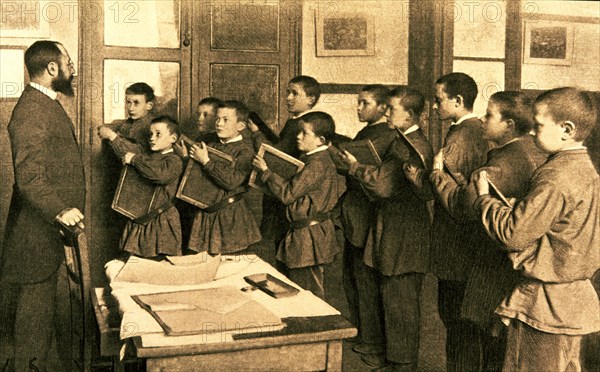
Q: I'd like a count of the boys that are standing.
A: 11